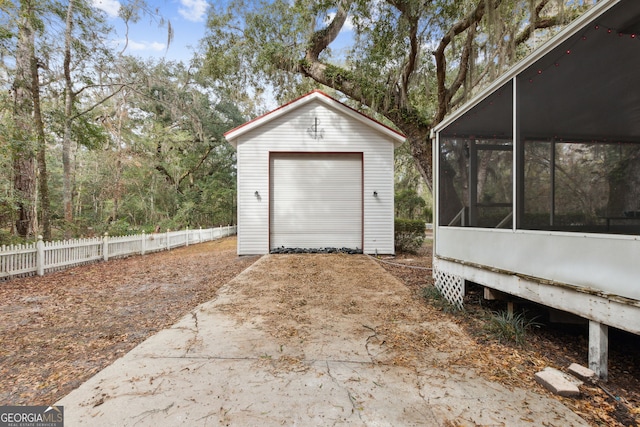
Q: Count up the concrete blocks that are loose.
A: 2